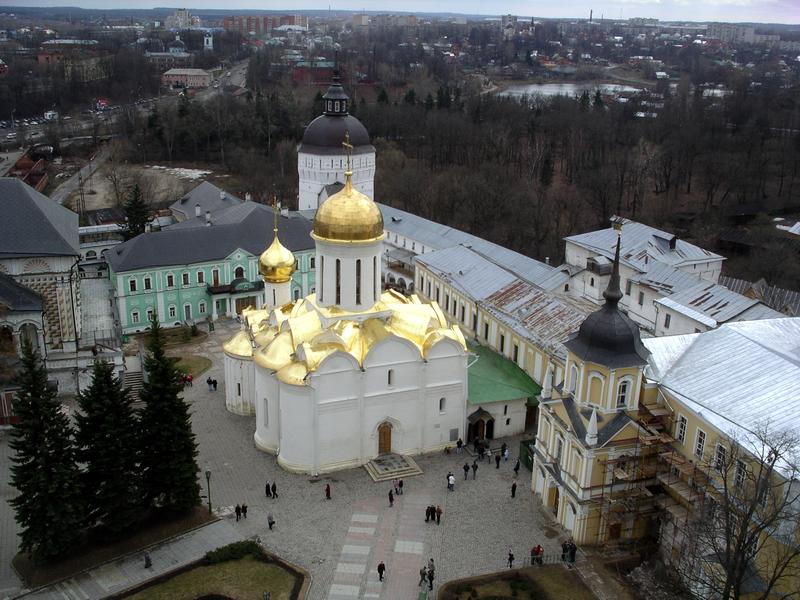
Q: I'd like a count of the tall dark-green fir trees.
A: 3